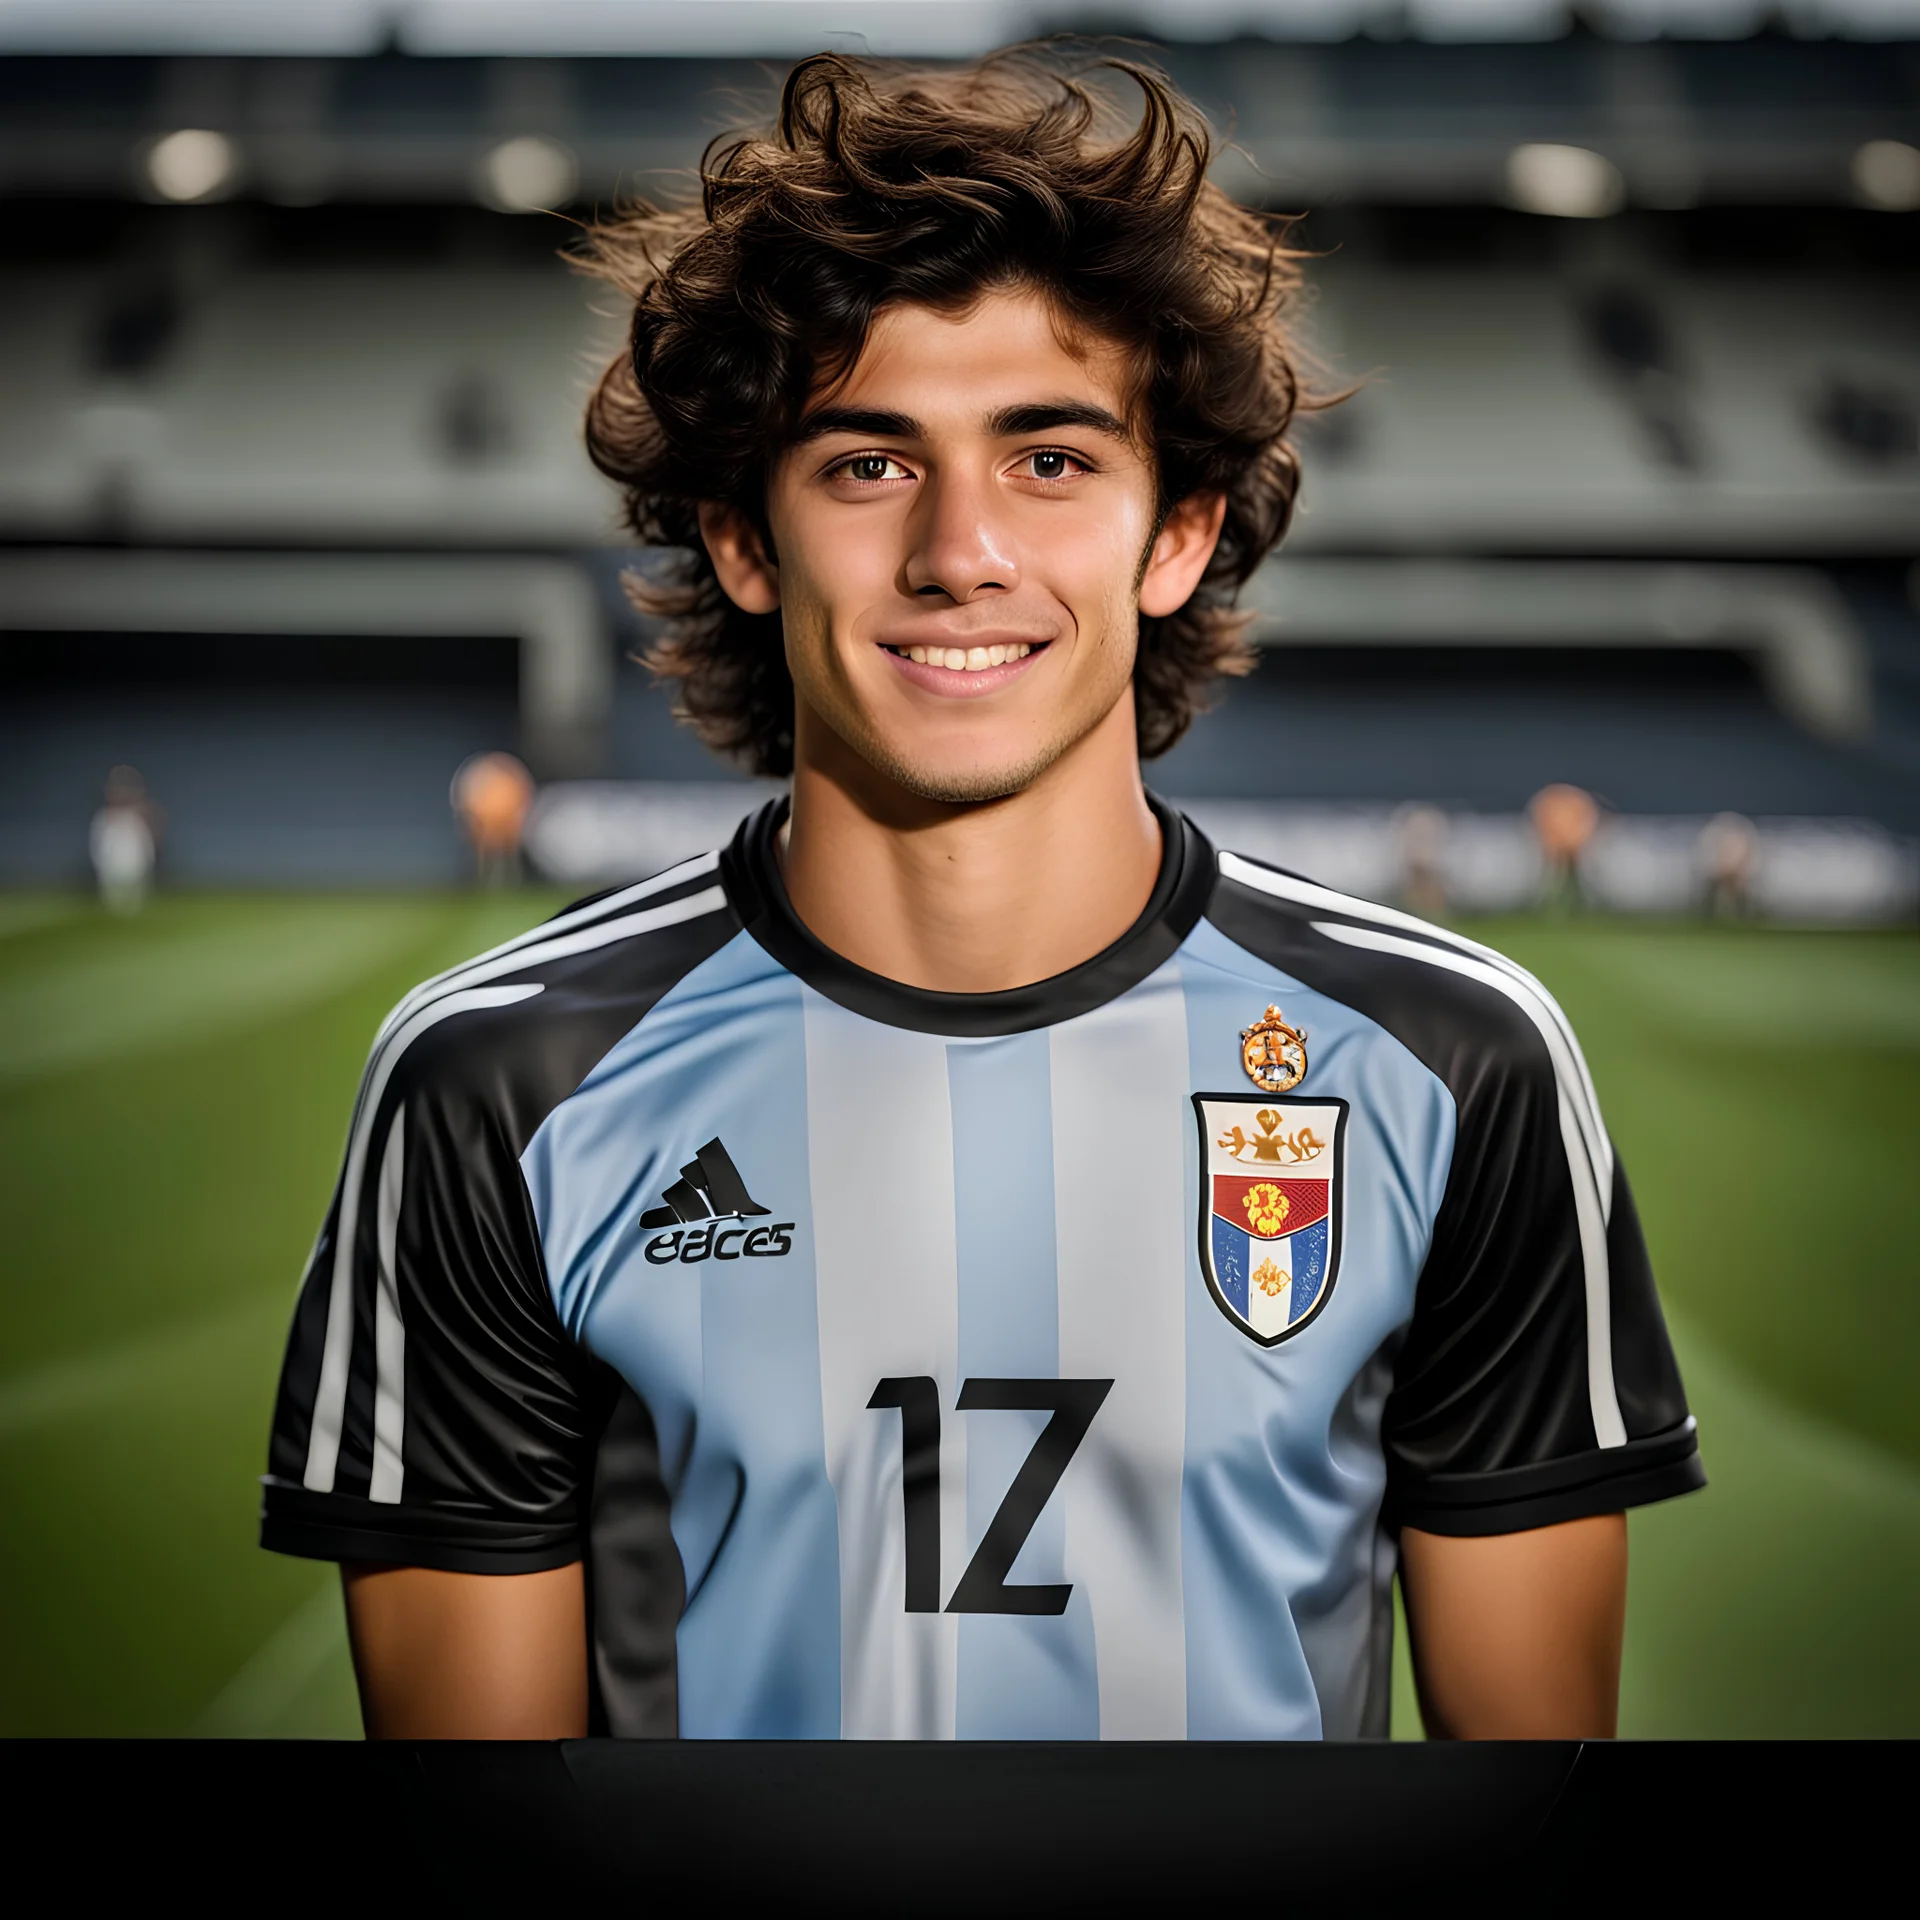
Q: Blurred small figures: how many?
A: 5